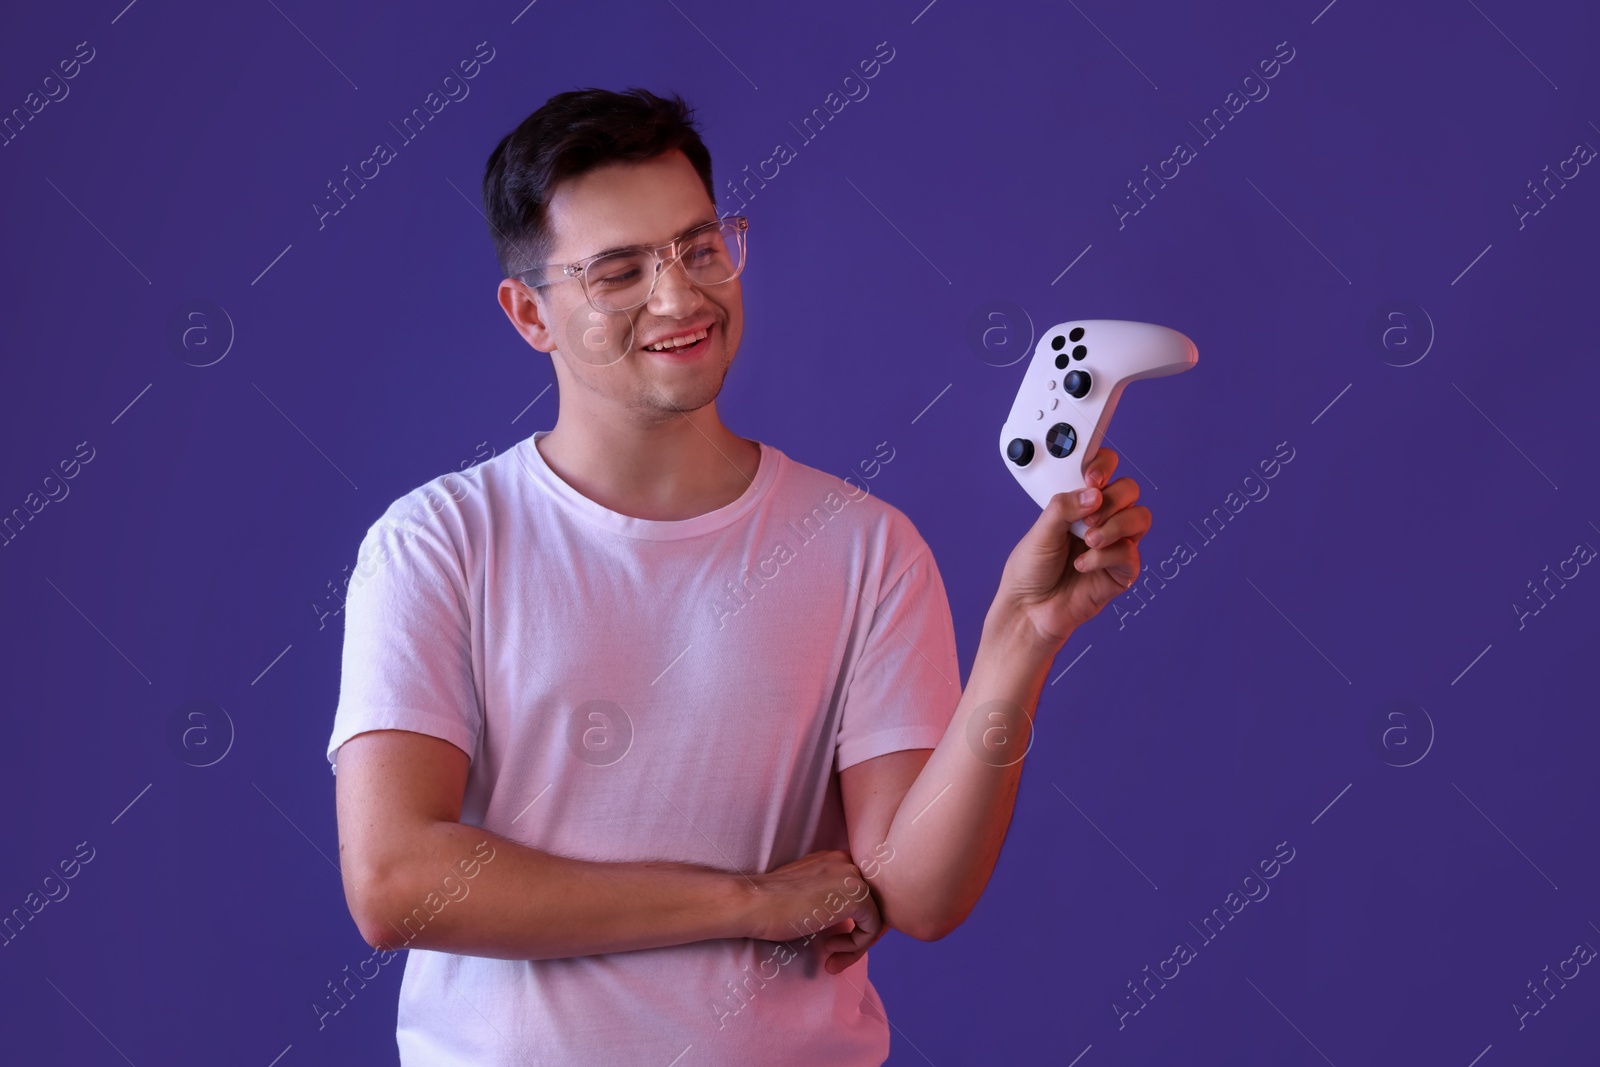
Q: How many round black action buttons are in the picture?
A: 4